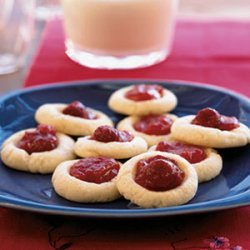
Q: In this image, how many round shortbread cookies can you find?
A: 9